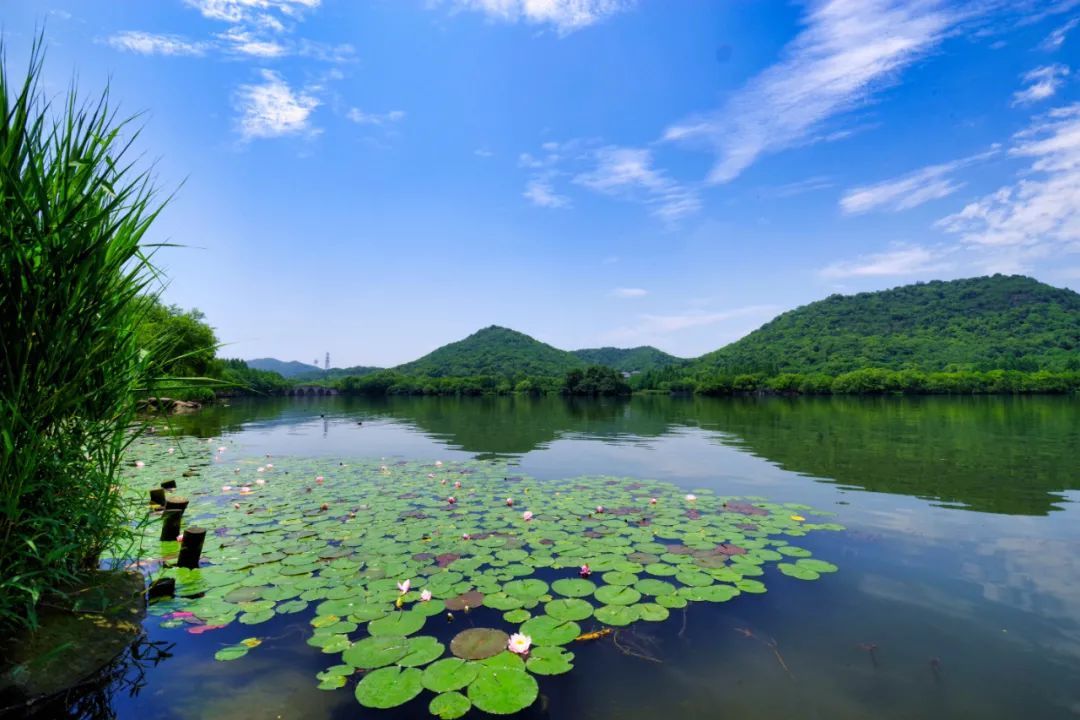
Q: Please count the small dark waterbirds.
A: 2